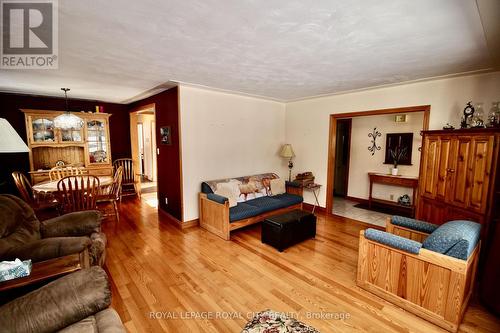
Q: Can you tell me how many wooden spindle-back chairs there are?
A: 5